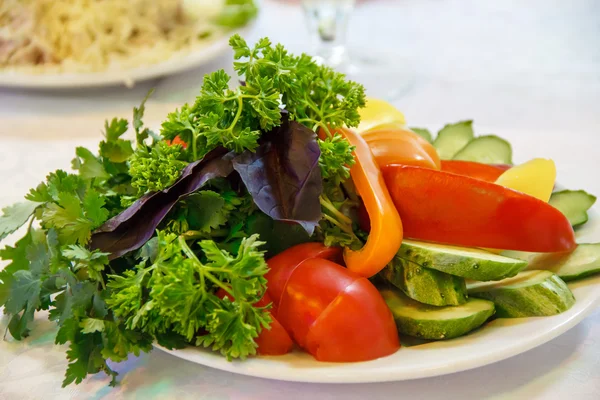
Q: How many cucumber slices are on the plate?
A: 9